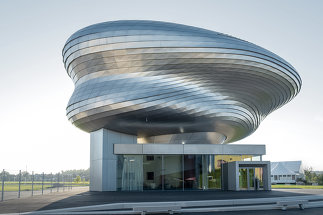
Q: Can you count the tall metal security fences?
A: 1